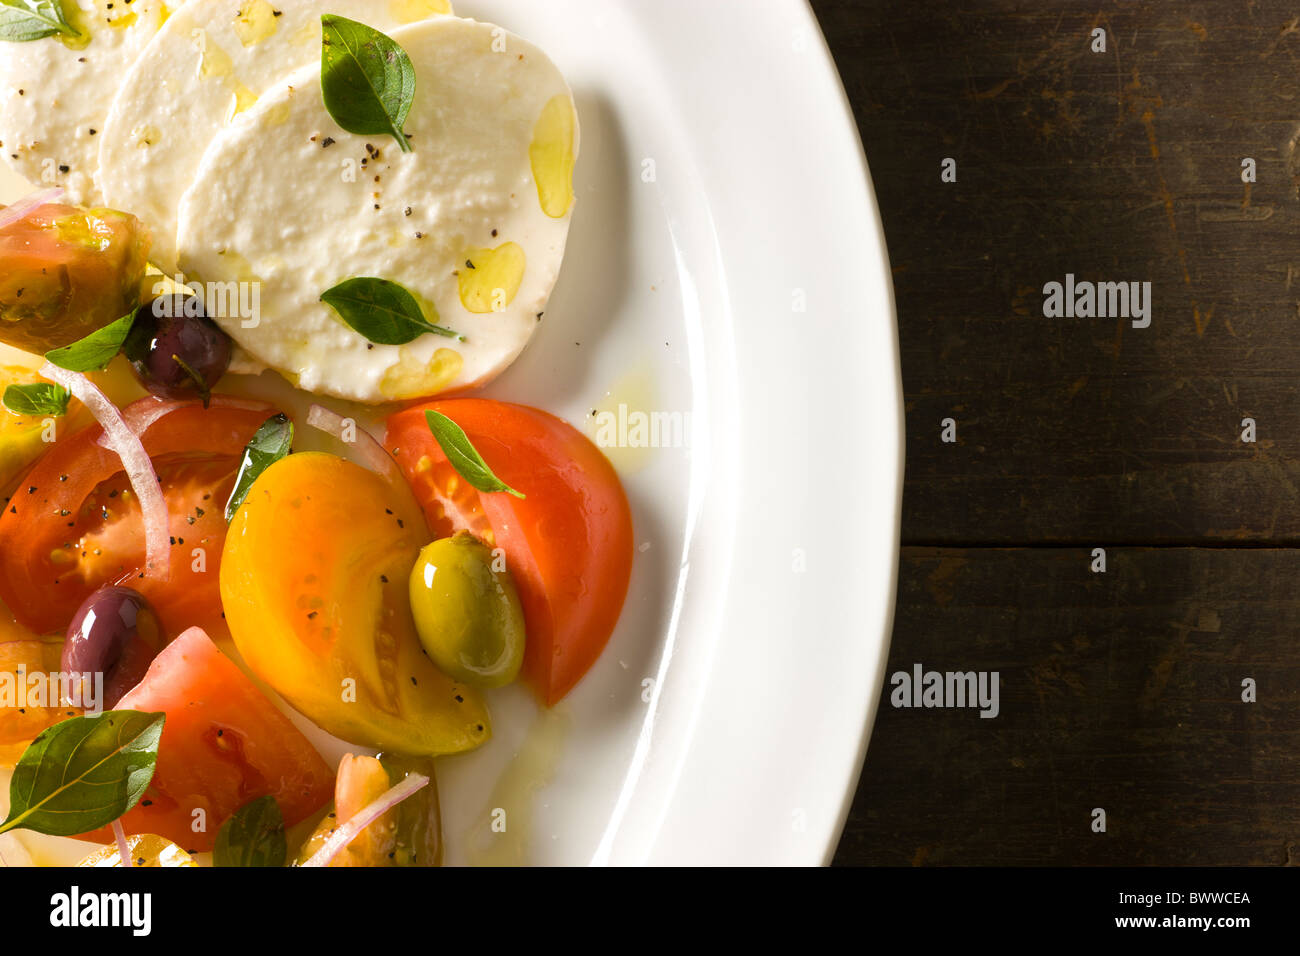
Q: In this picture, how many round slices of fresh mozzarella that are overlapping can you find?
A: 3